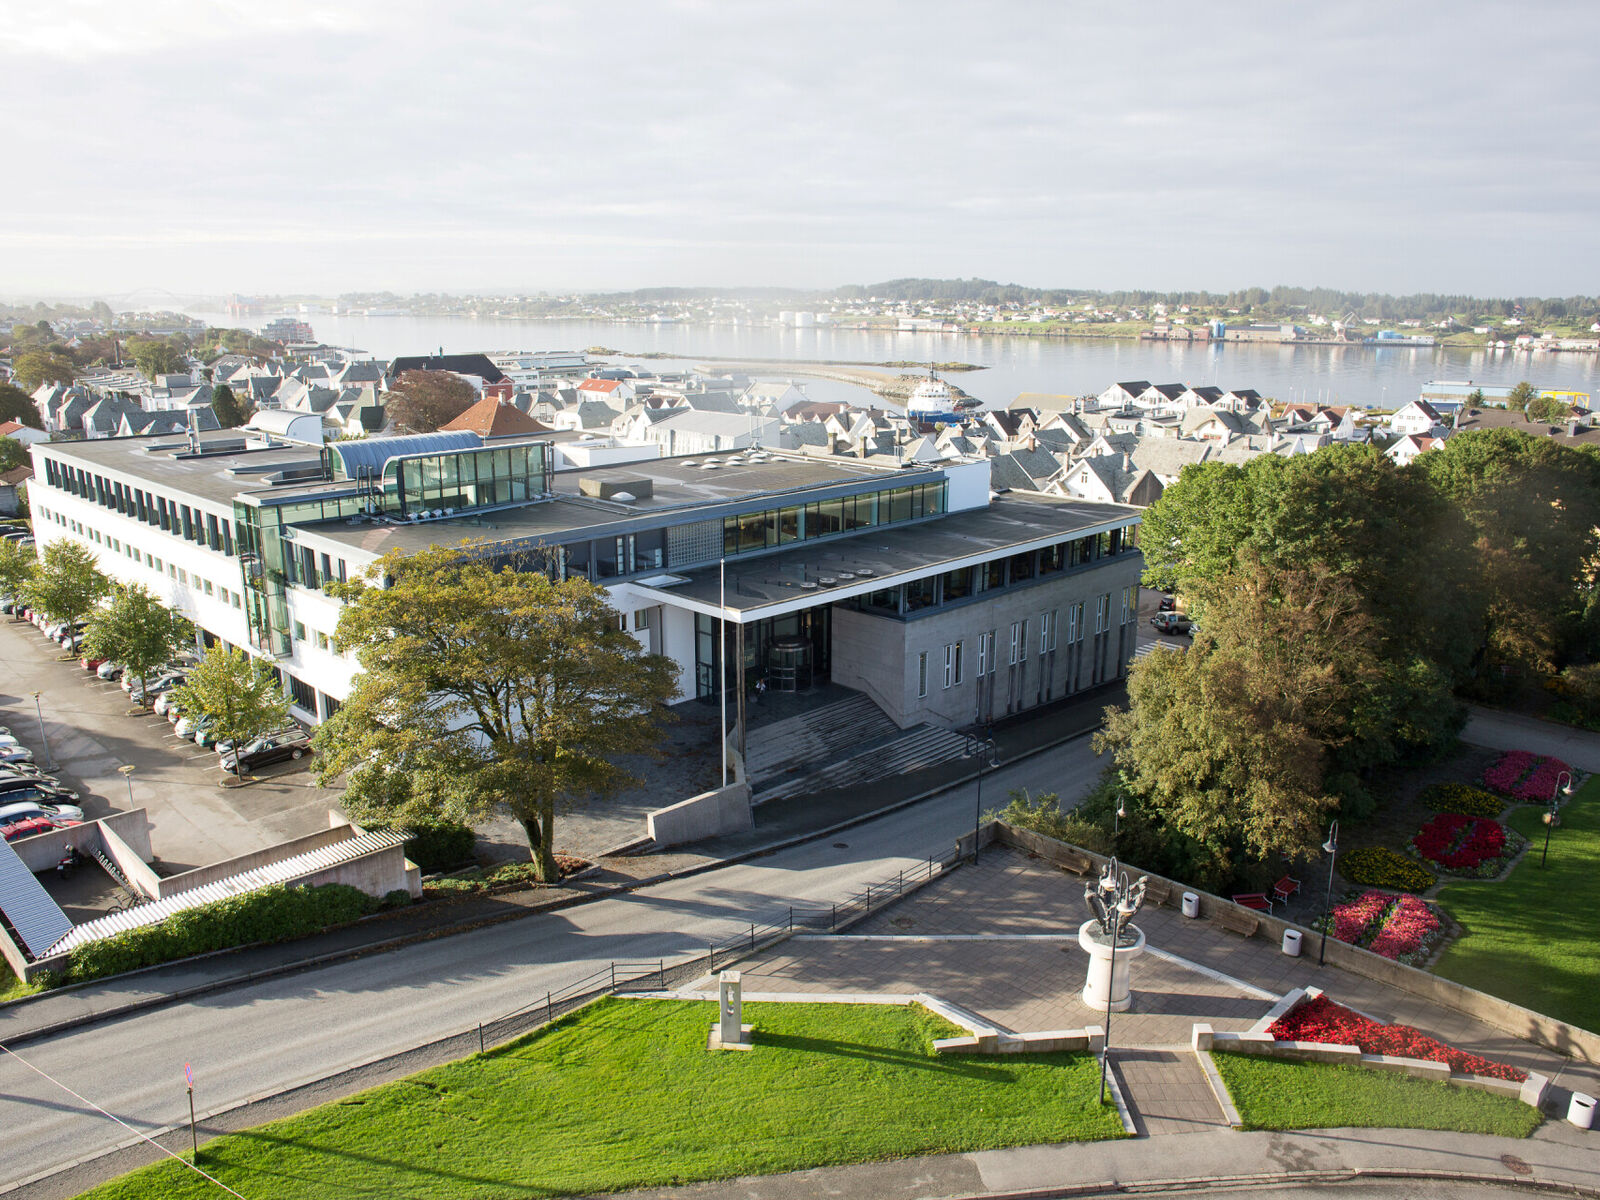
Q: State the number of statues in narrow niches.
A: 0